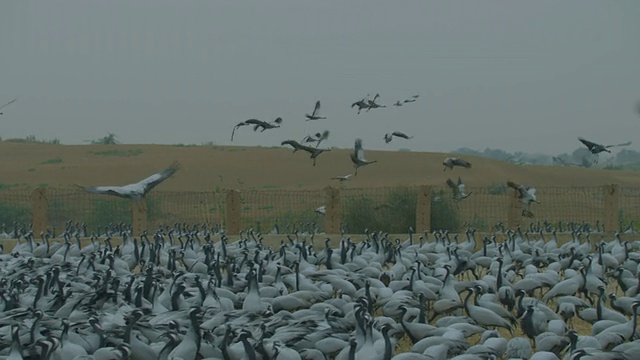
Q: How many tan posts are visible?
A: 7